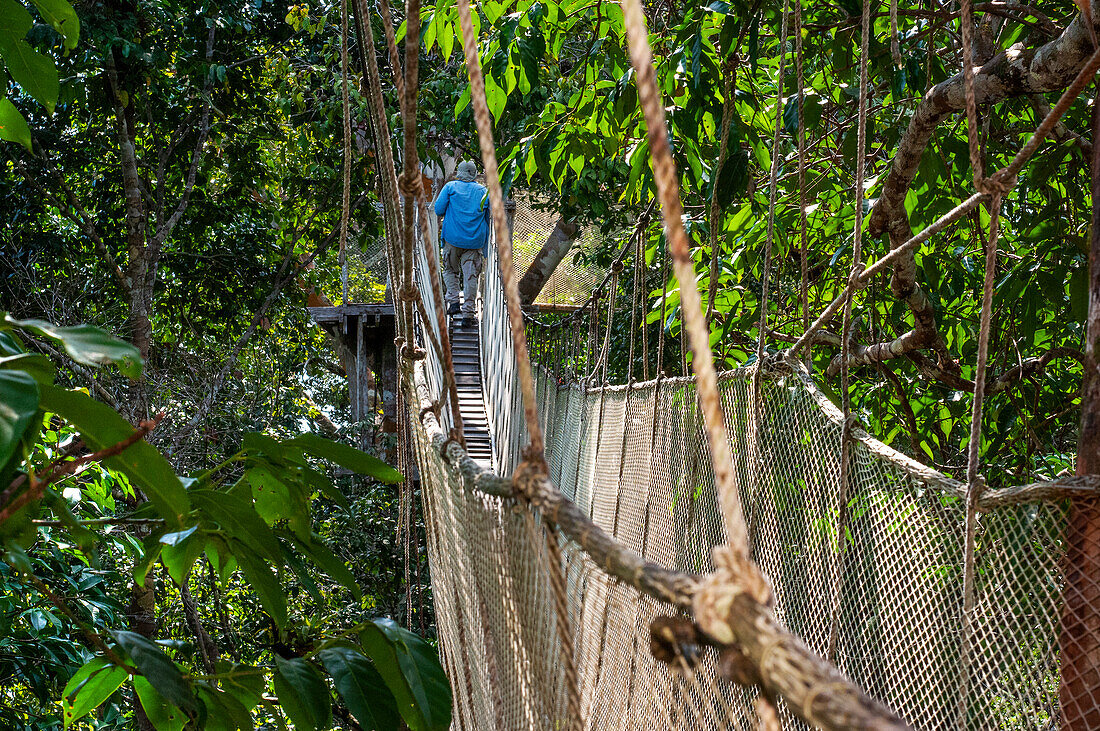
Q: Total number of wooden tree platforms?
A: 1